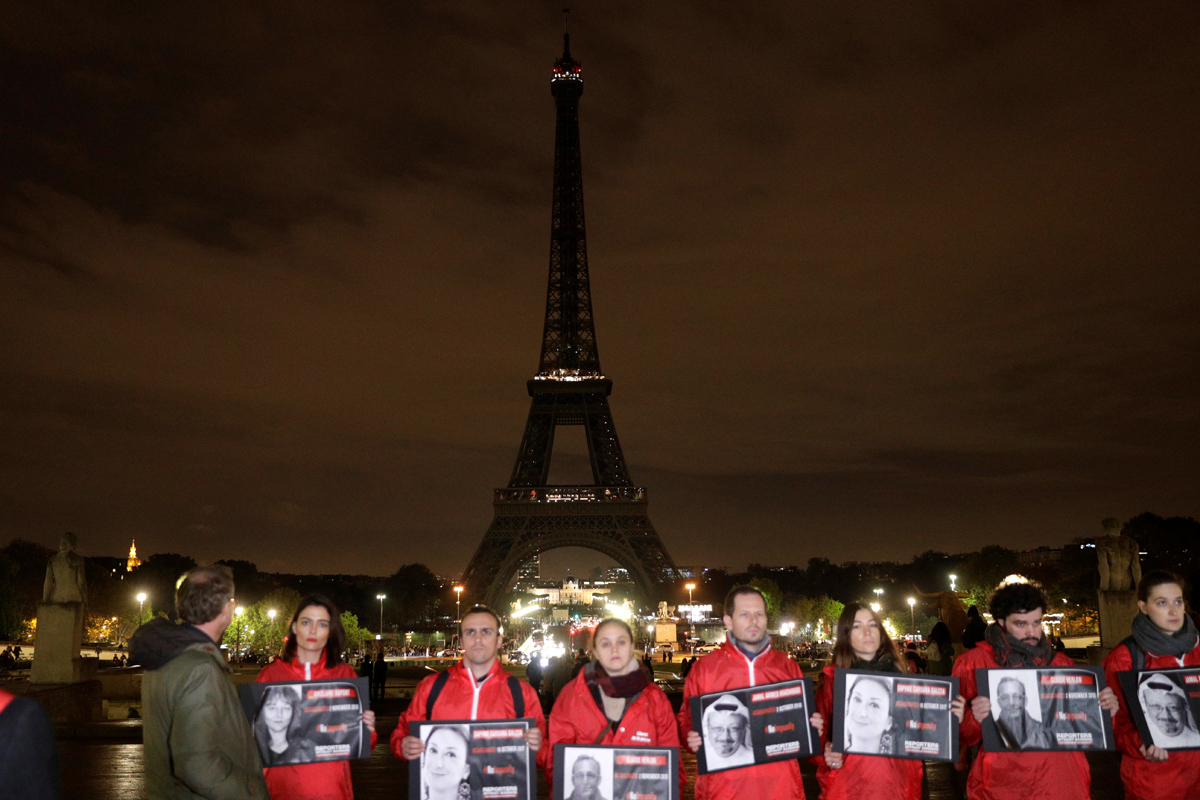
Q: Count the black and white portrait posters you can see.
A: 7